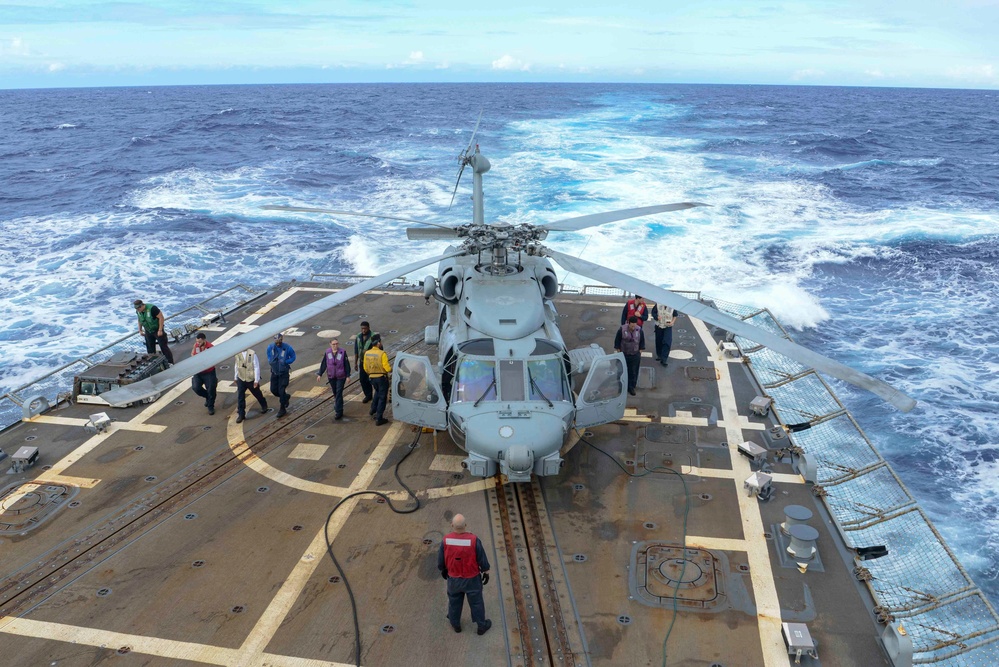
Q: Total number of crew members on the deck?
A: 11